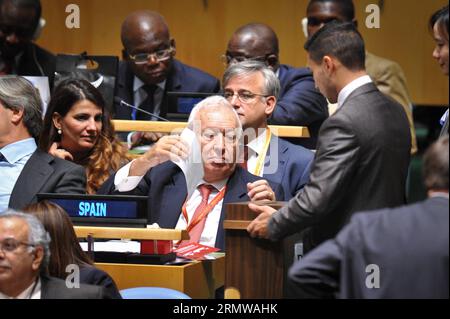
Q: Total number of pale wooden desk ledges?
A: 2